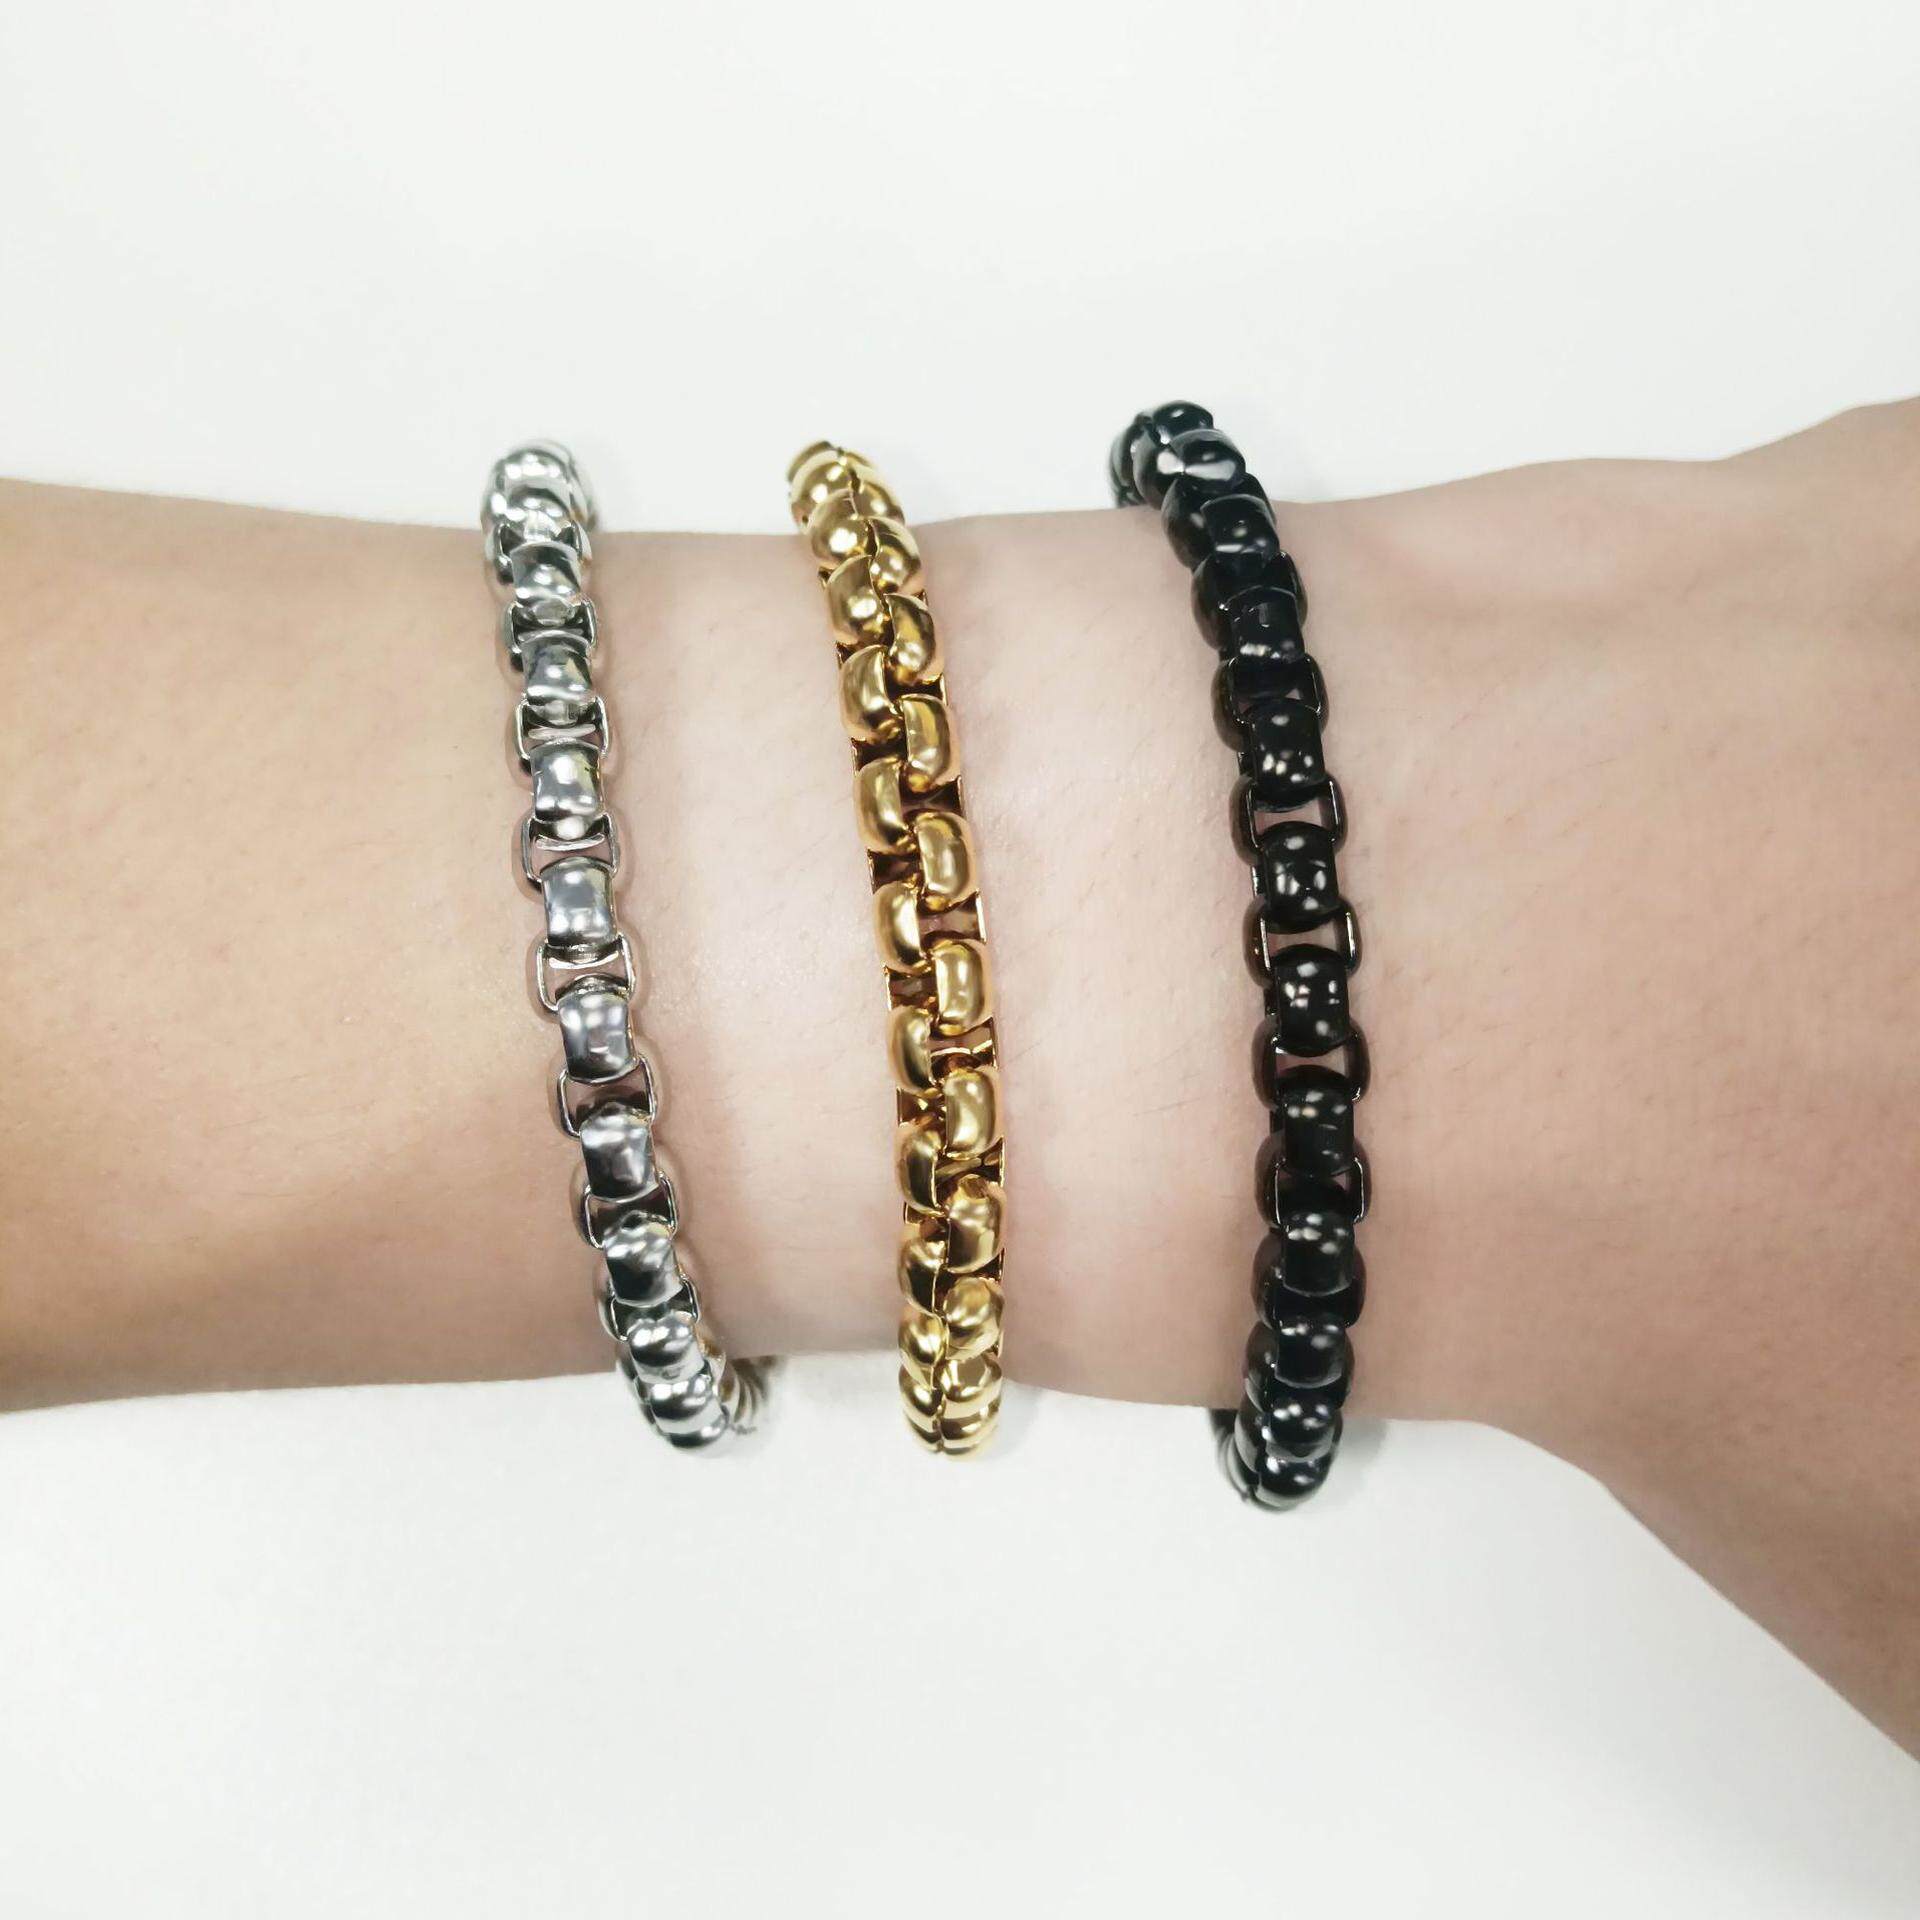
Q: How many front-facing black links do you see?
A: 12